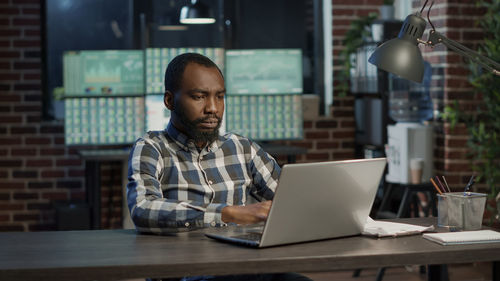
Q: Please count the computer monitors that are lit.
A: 6